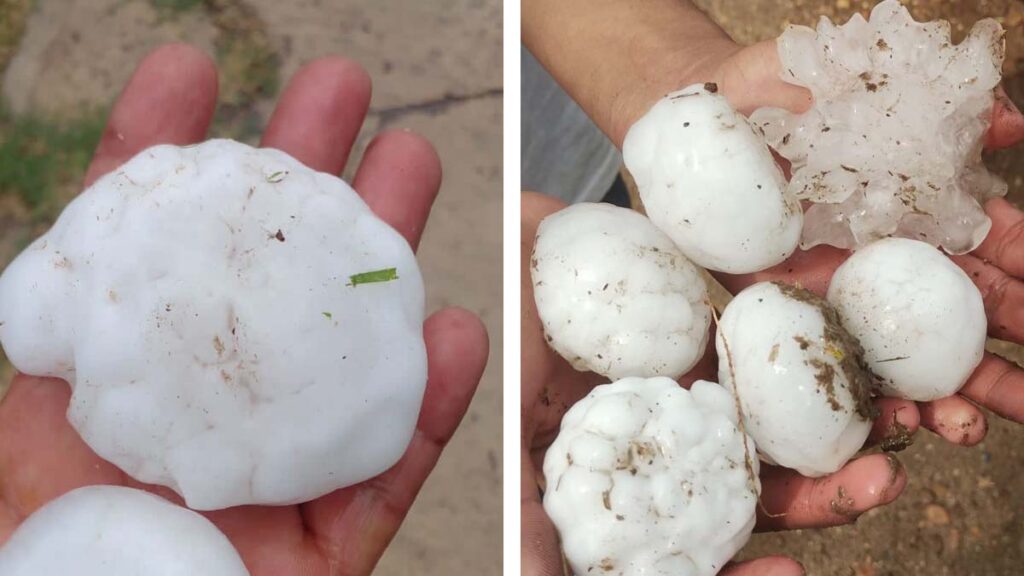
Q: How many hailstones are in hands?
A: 8